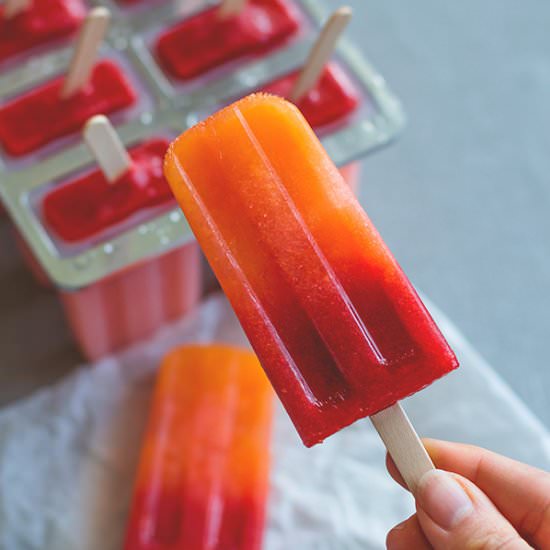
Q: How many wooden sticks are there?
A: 6